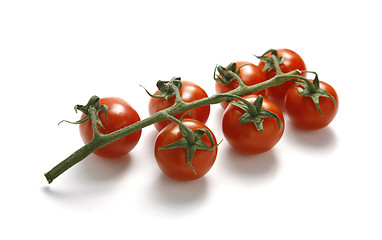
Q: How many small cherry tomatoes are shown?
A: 7